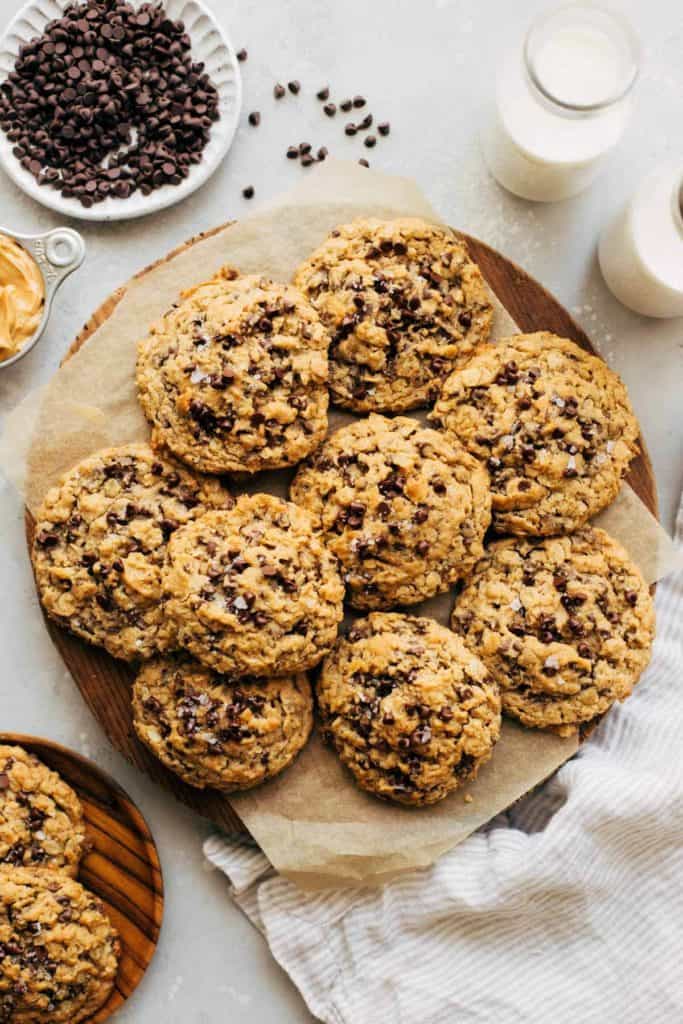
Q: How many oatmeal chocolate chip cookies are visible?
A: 11